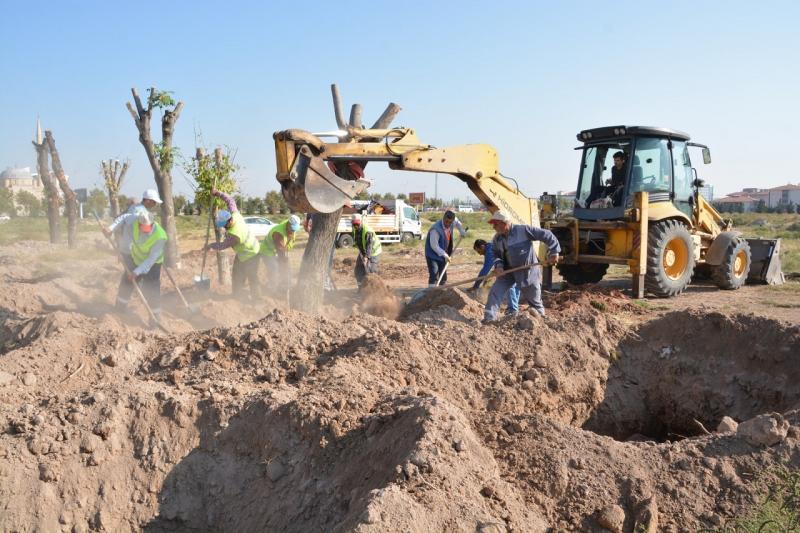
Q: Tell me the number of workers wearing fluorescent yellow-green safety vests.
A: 4